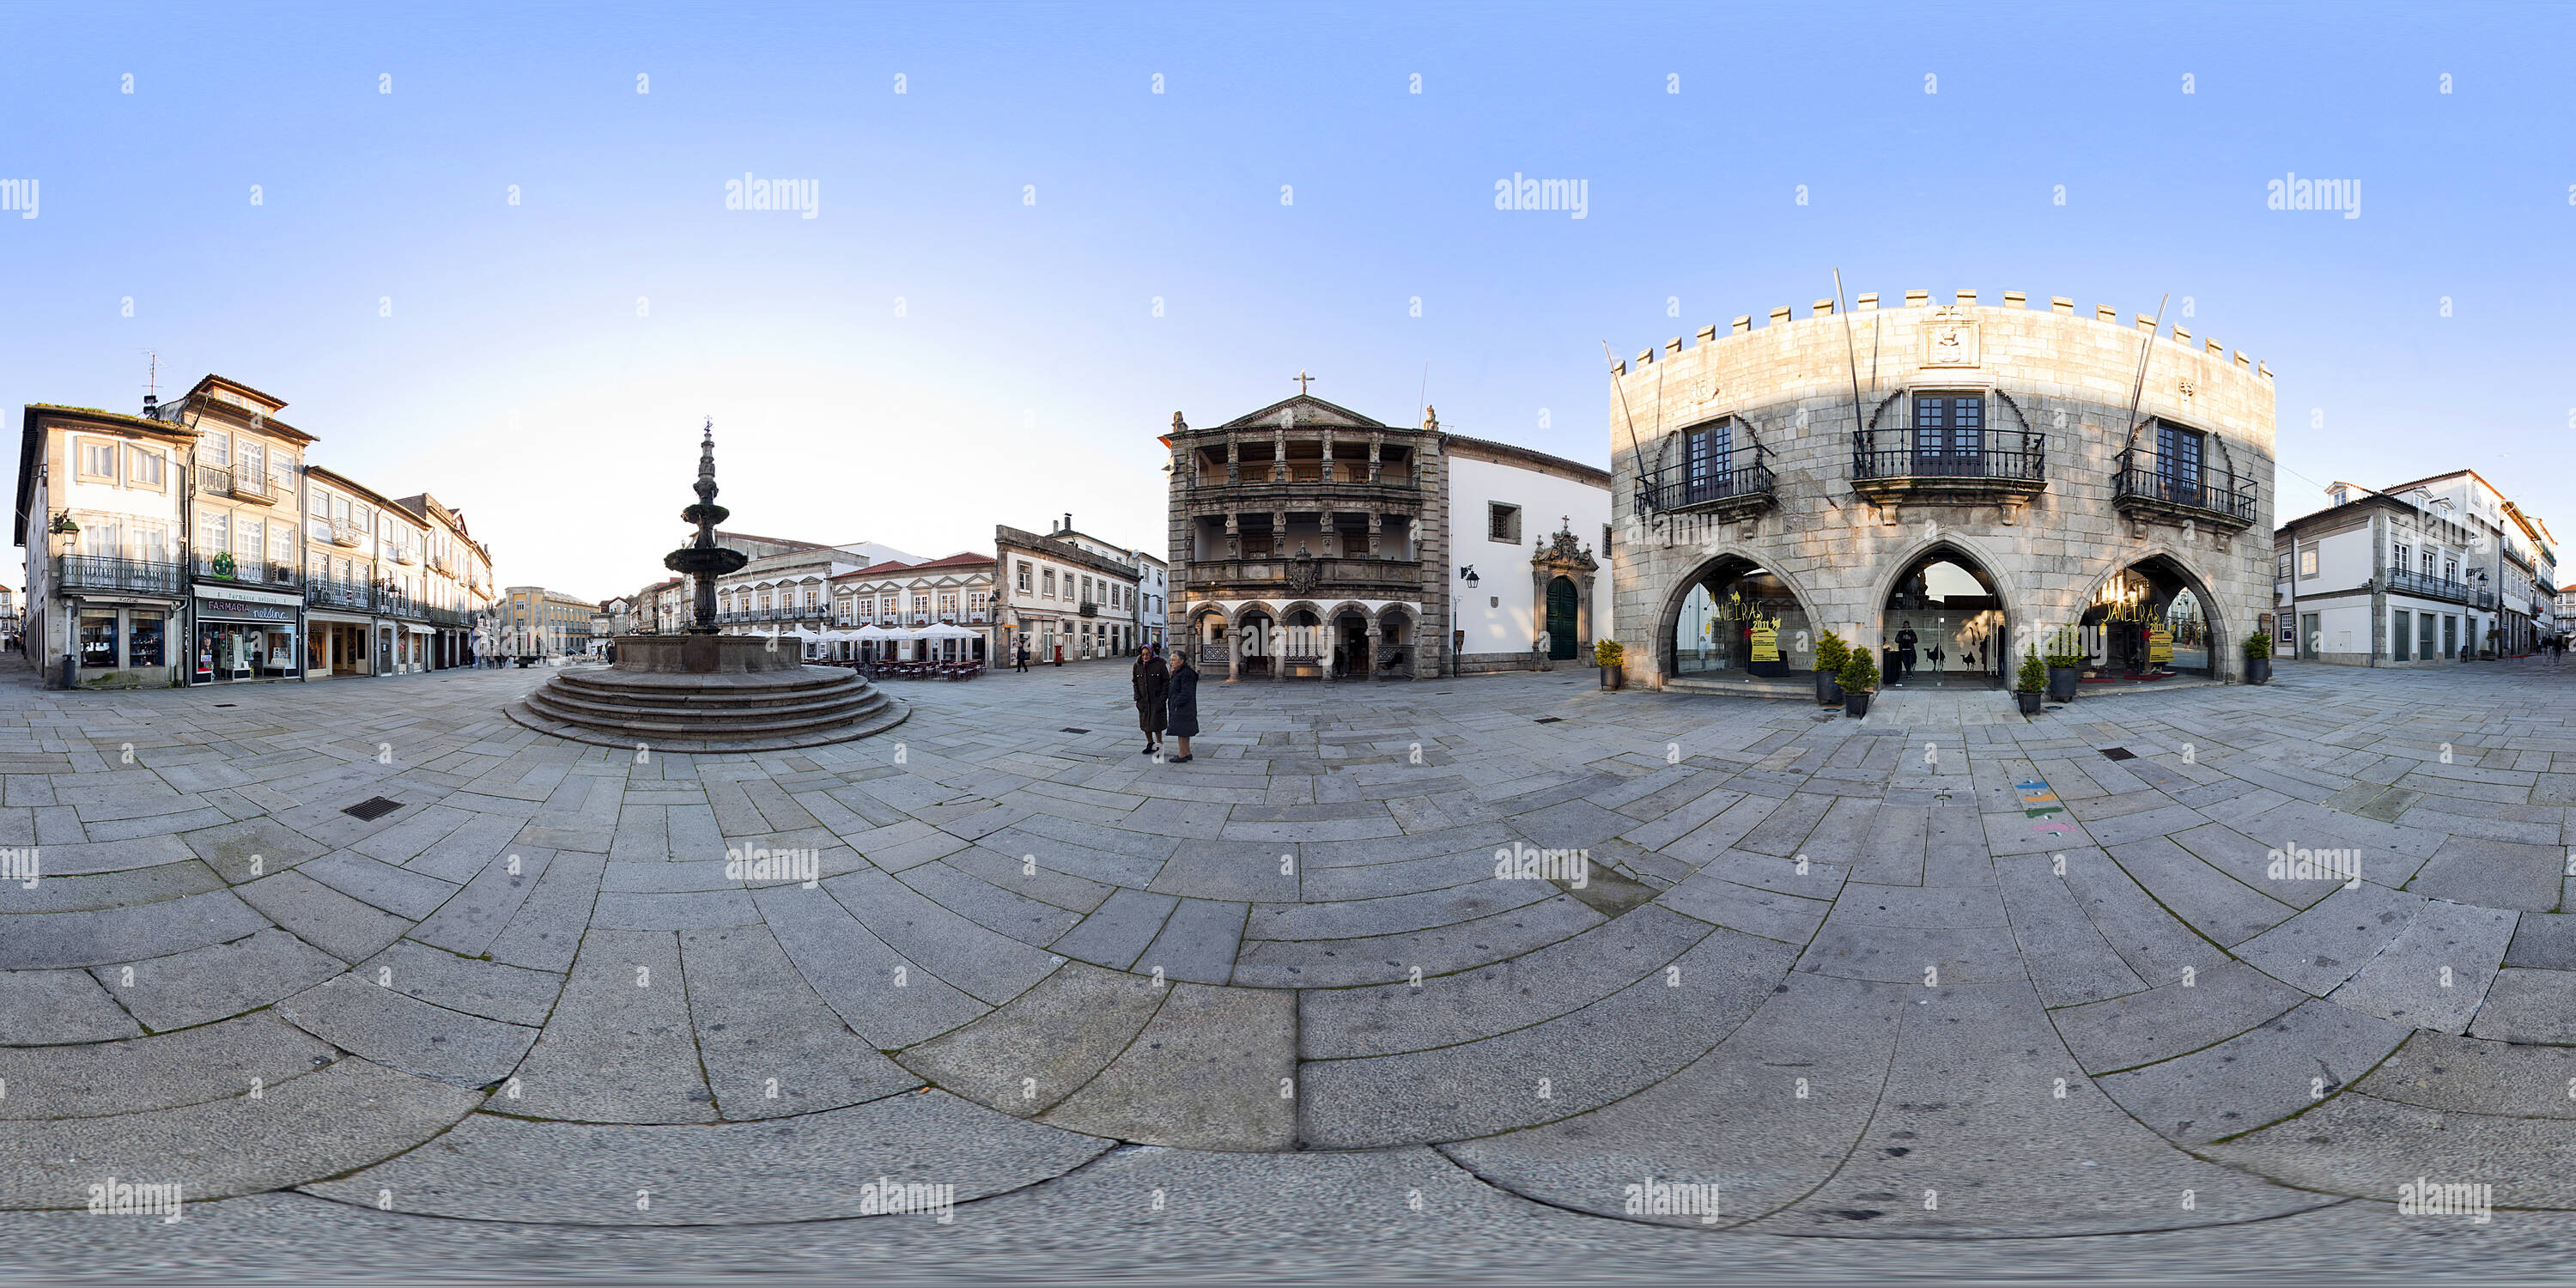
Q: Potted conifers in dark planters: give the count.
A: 6